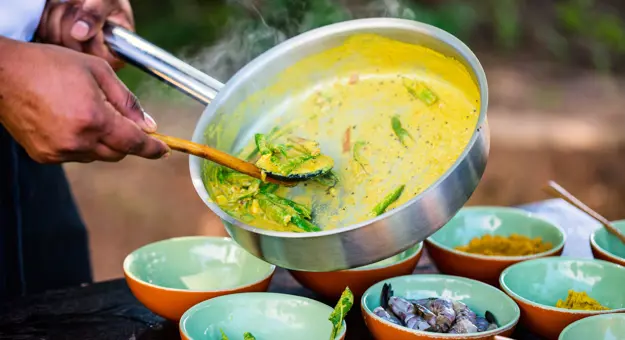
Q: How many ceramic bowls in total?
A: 8